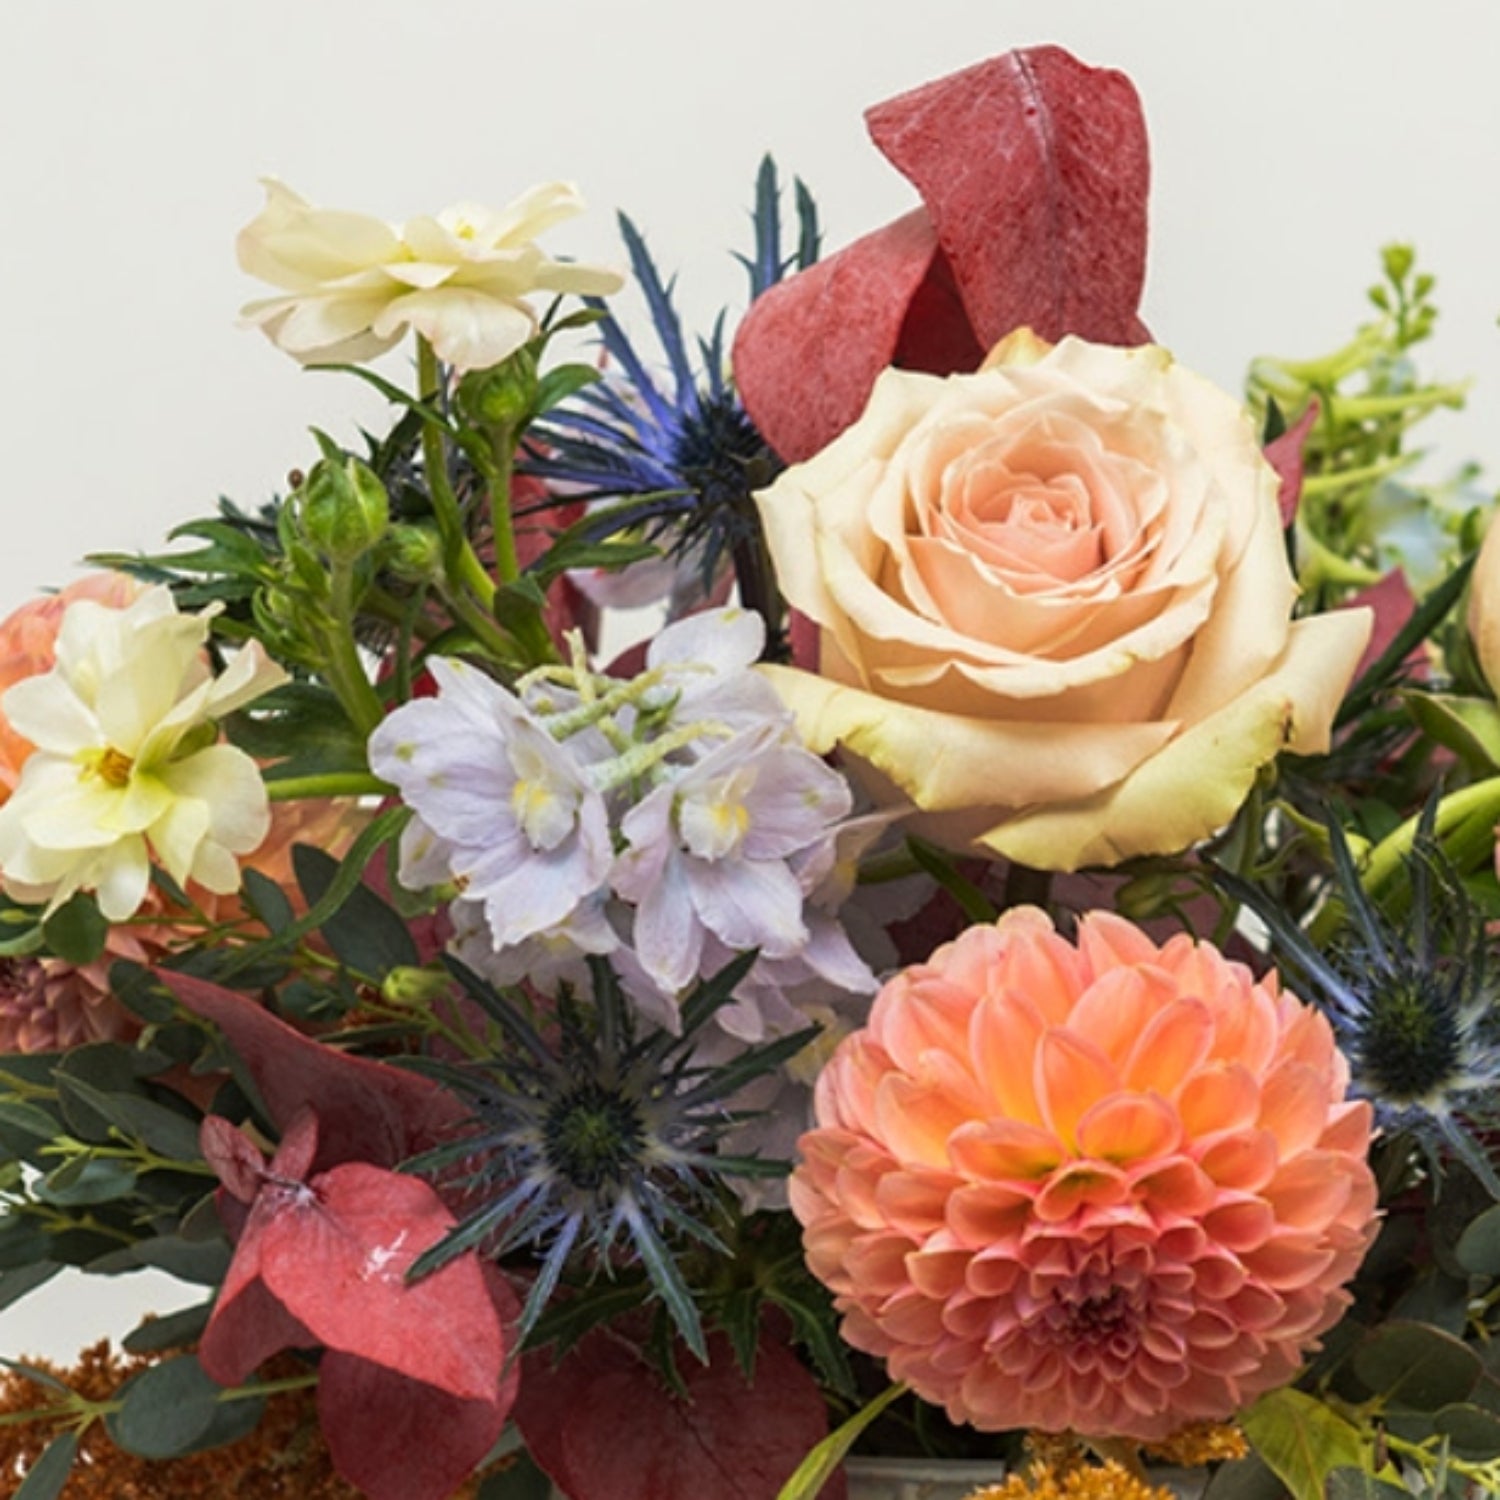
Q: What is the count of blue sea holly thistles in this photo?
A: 3